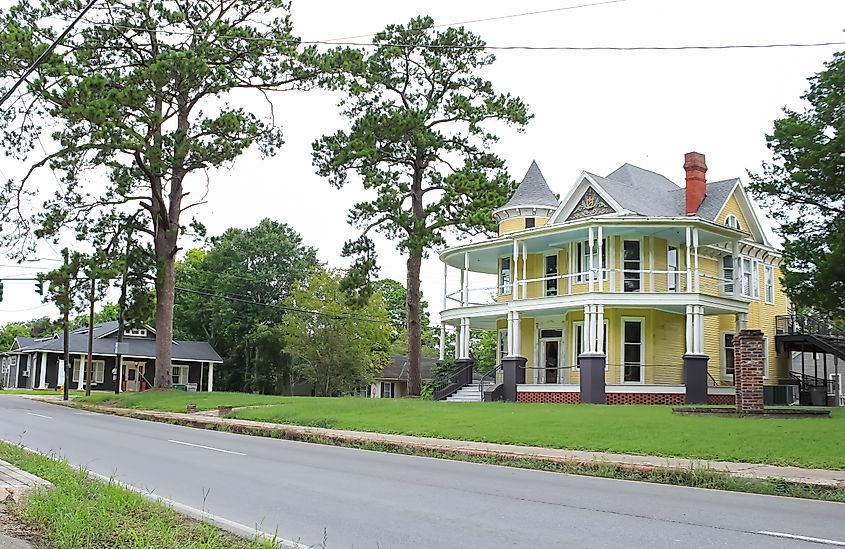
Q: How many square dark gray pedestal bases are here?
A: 4